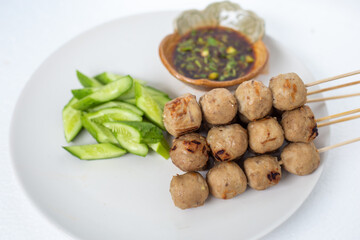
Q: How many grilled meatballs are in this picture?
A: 12